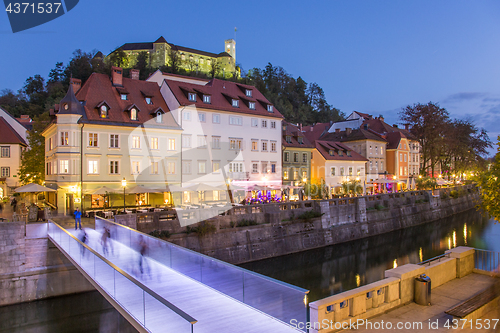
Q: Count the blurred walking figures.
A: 3